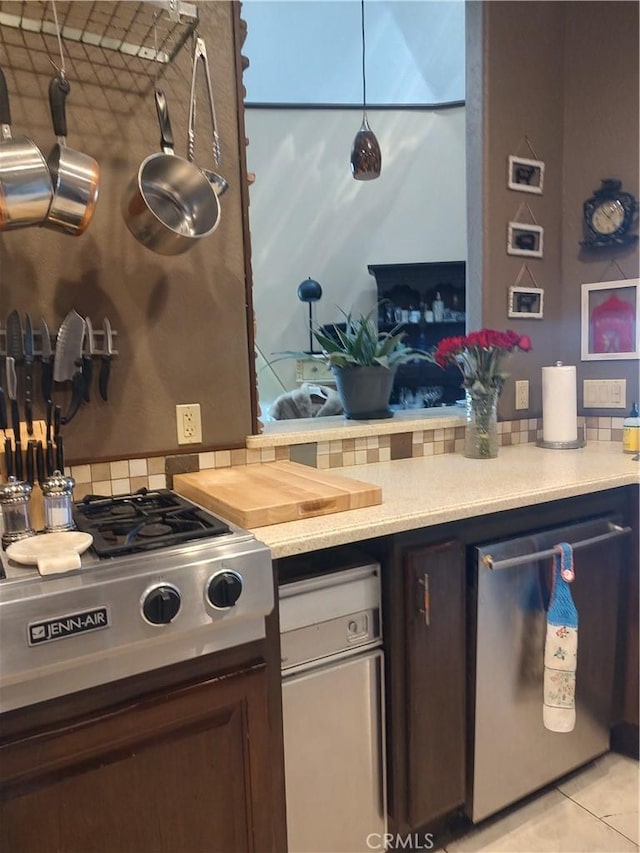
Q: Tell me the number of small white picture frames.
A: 3